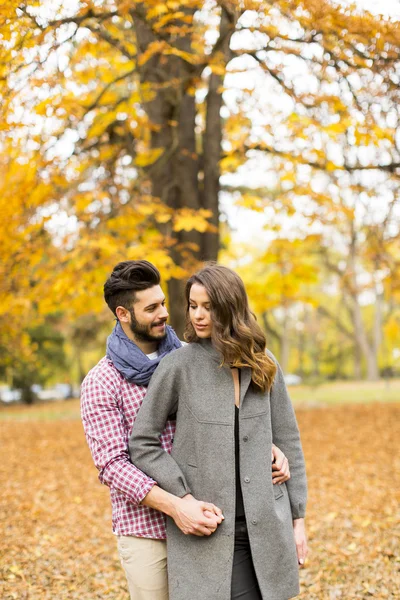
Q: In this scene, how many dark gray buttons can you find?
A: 3